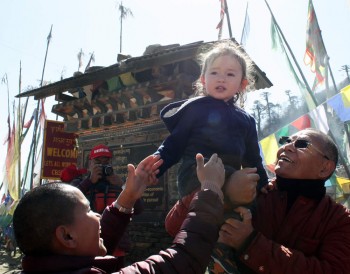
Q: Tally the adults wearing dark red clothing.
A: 2